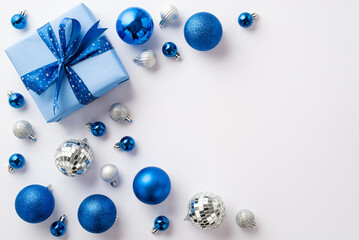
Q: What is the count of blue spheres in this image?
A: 14